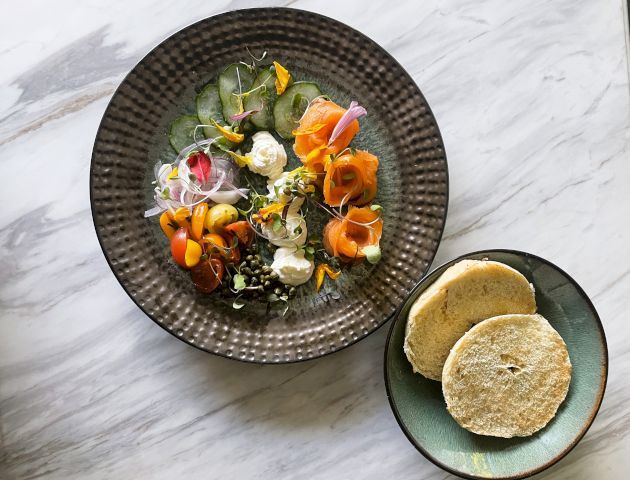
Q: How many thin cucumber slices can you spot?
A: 5